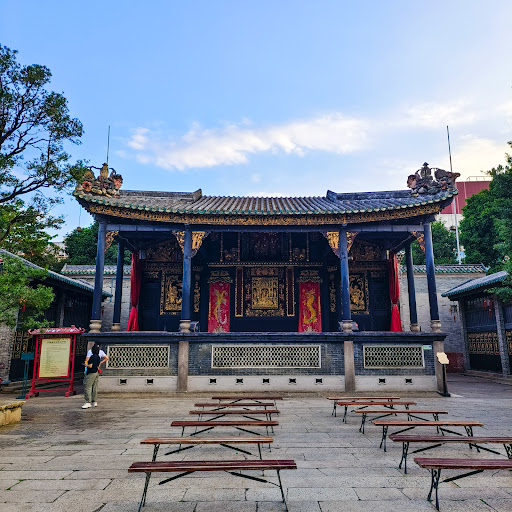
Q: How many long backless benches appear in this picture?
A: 12